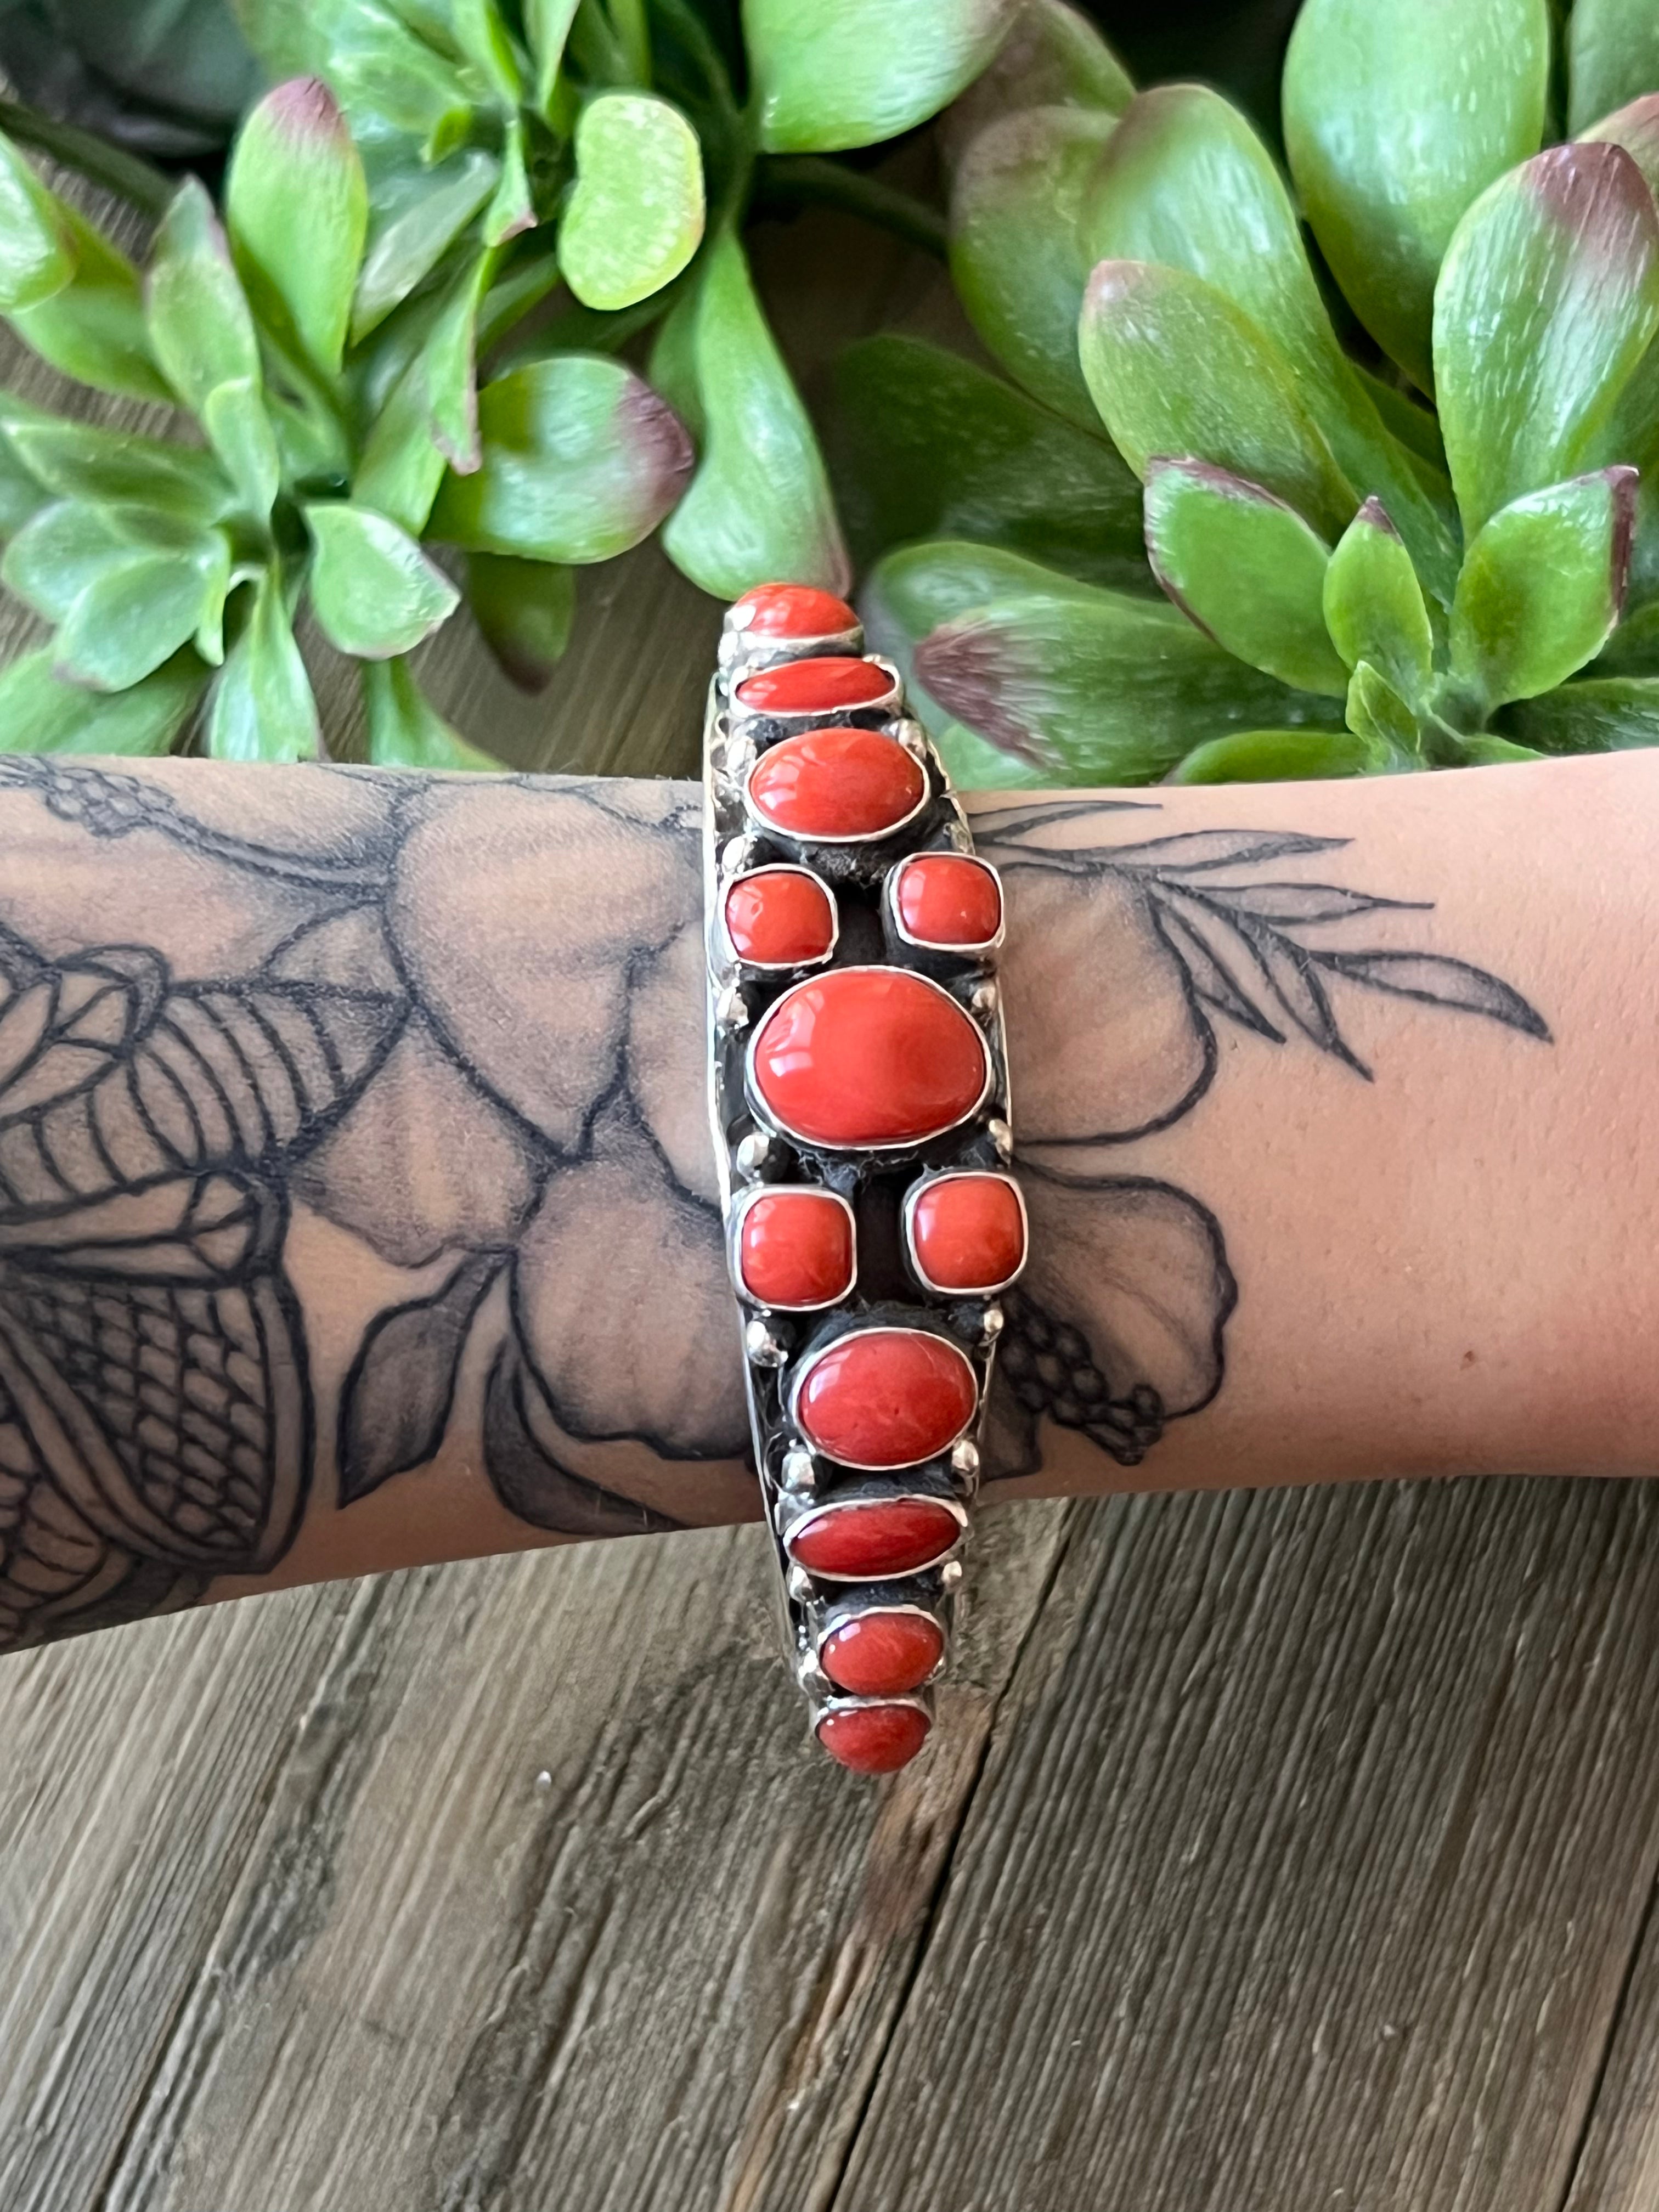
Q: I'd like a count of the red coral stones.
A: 12